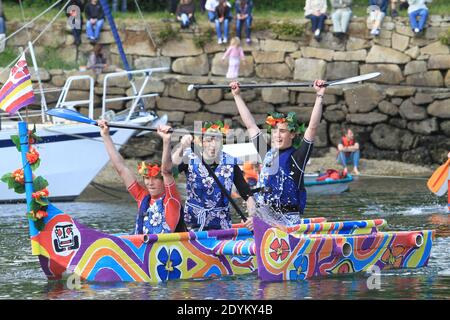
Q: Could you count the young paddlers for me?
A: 3